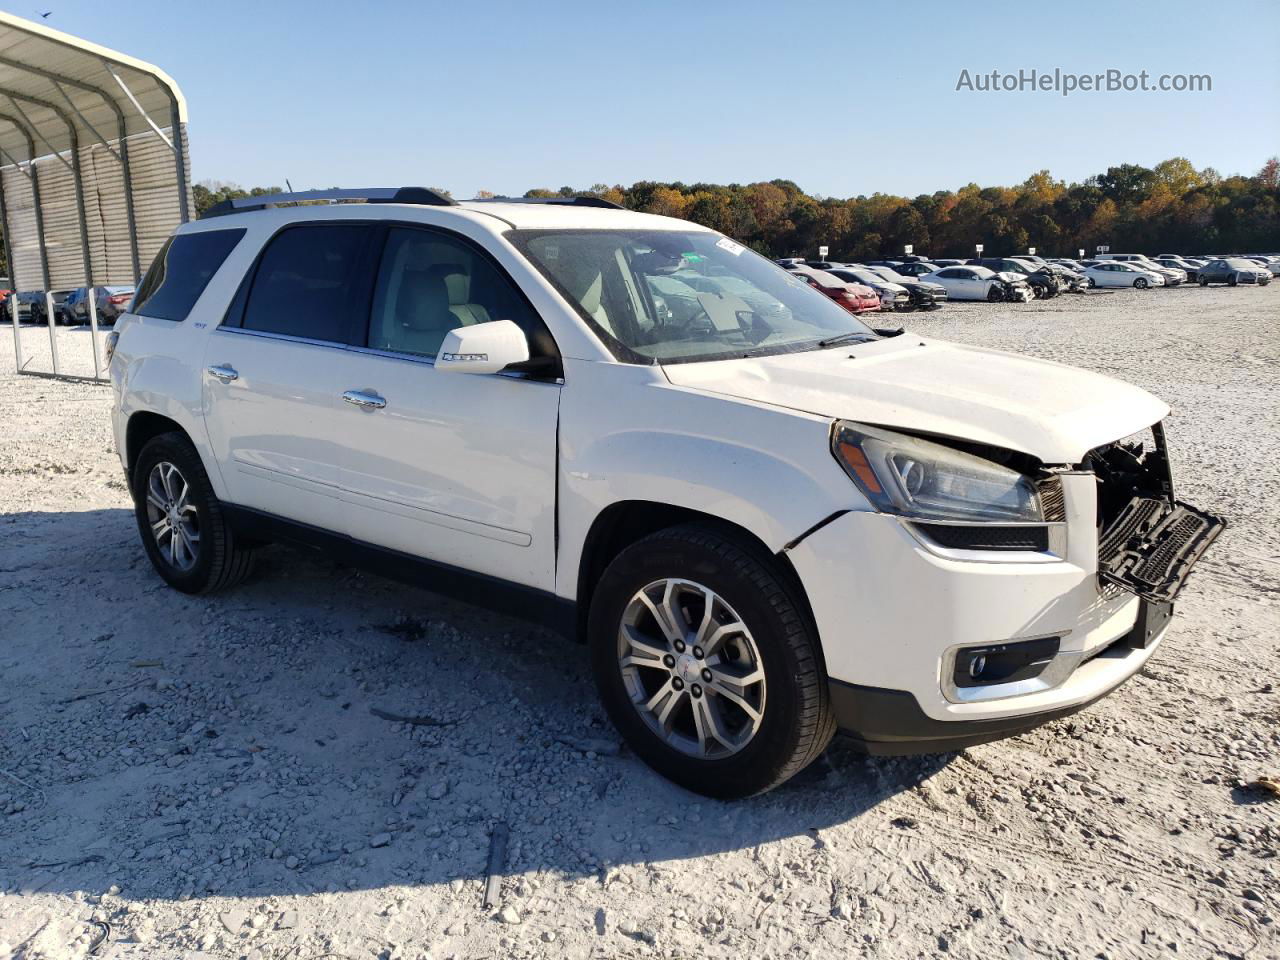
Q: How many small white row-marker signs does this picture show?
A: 6